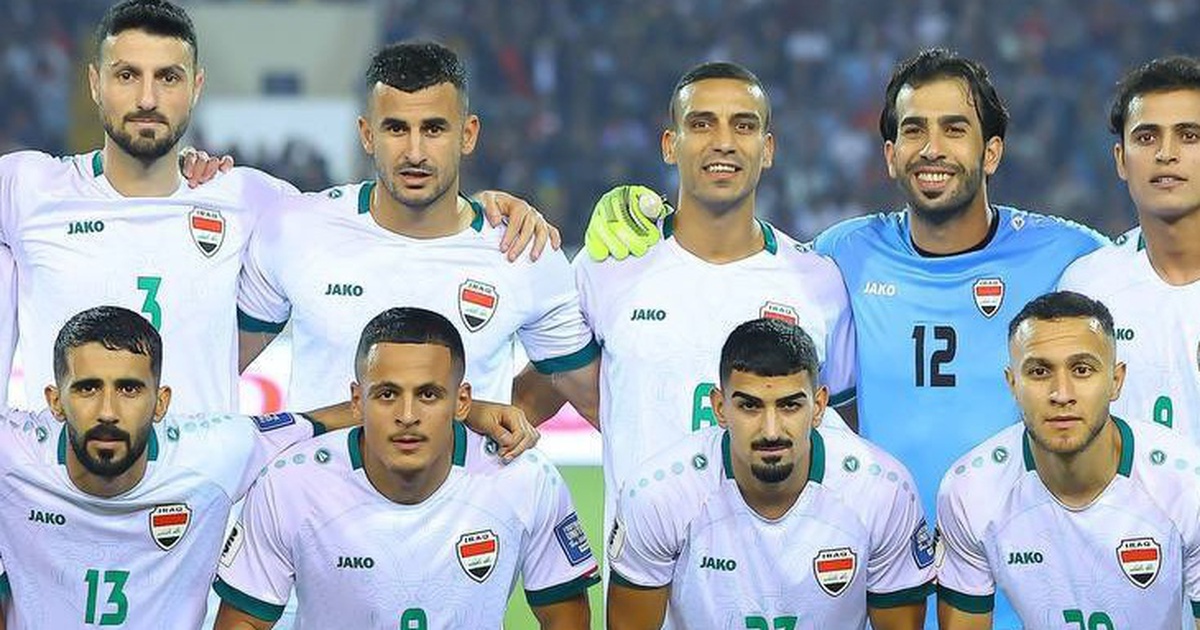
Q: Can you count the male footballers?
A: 9